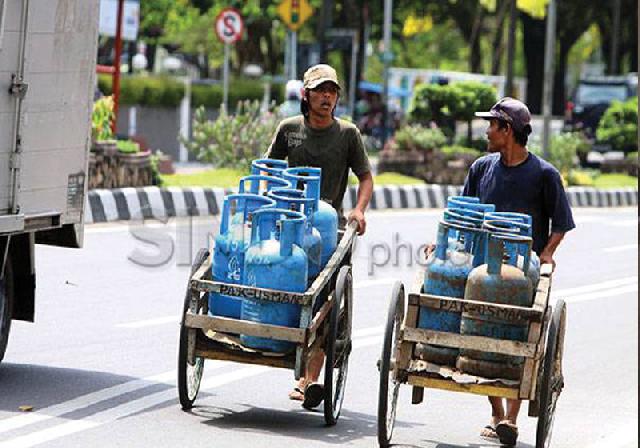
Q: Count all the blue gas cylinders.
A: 12